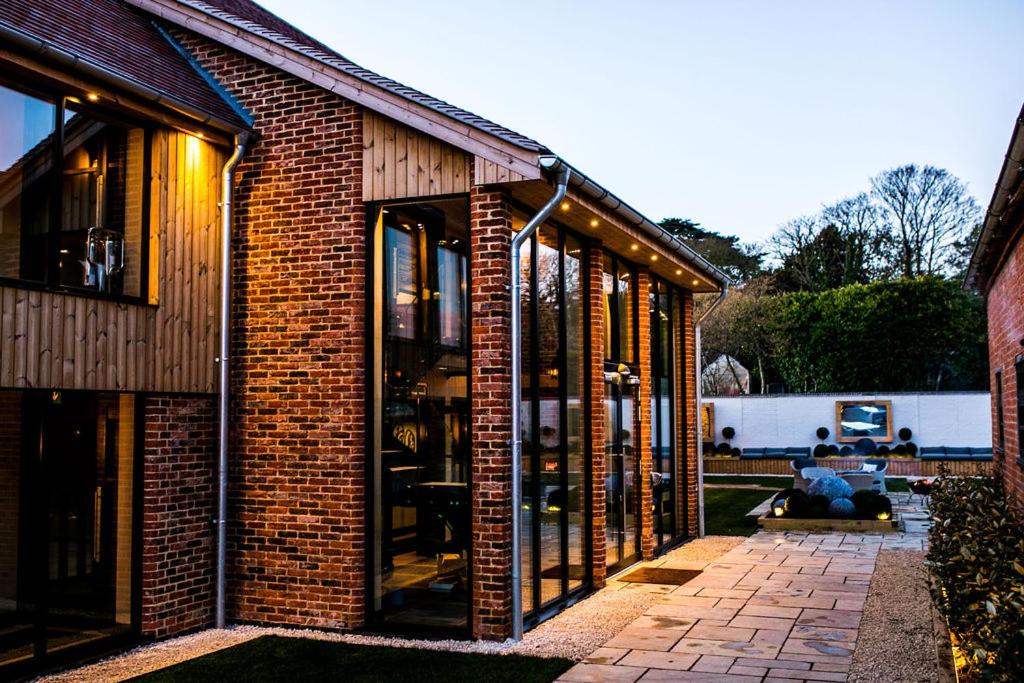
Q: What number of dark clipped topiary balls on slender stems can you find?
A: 3